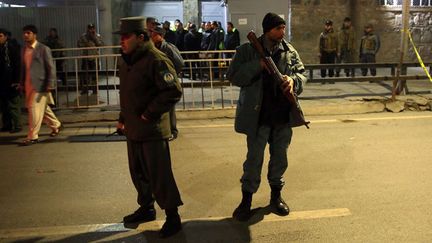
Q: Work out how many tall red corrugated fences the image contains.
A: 0